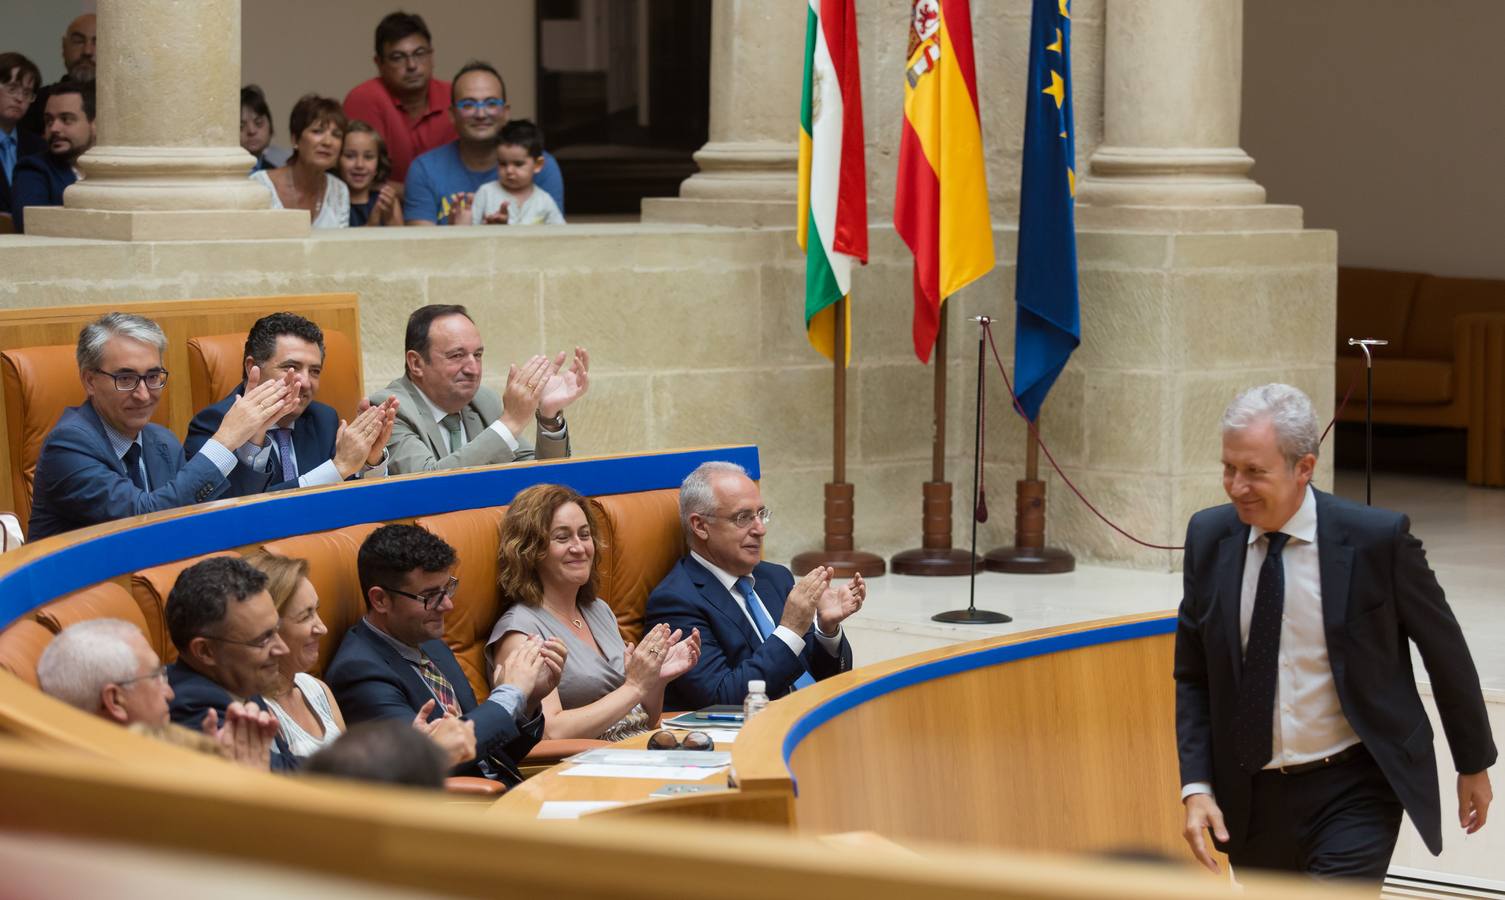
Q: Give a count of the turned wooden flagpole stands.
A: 3